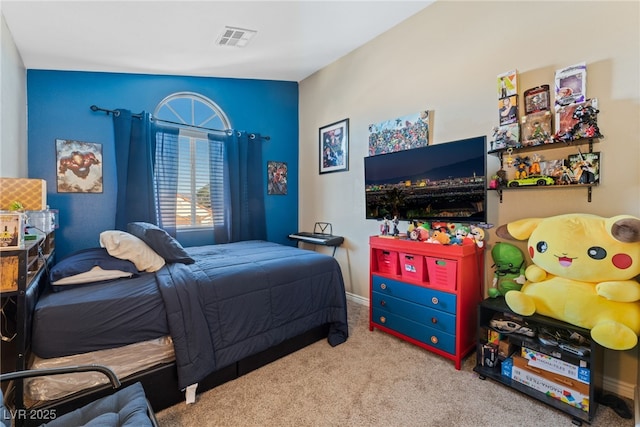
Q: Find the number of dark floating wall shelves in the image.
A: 2